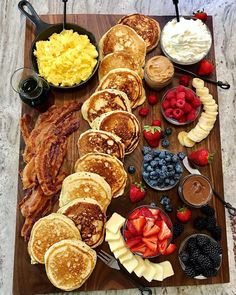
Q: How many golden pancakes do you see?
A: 12